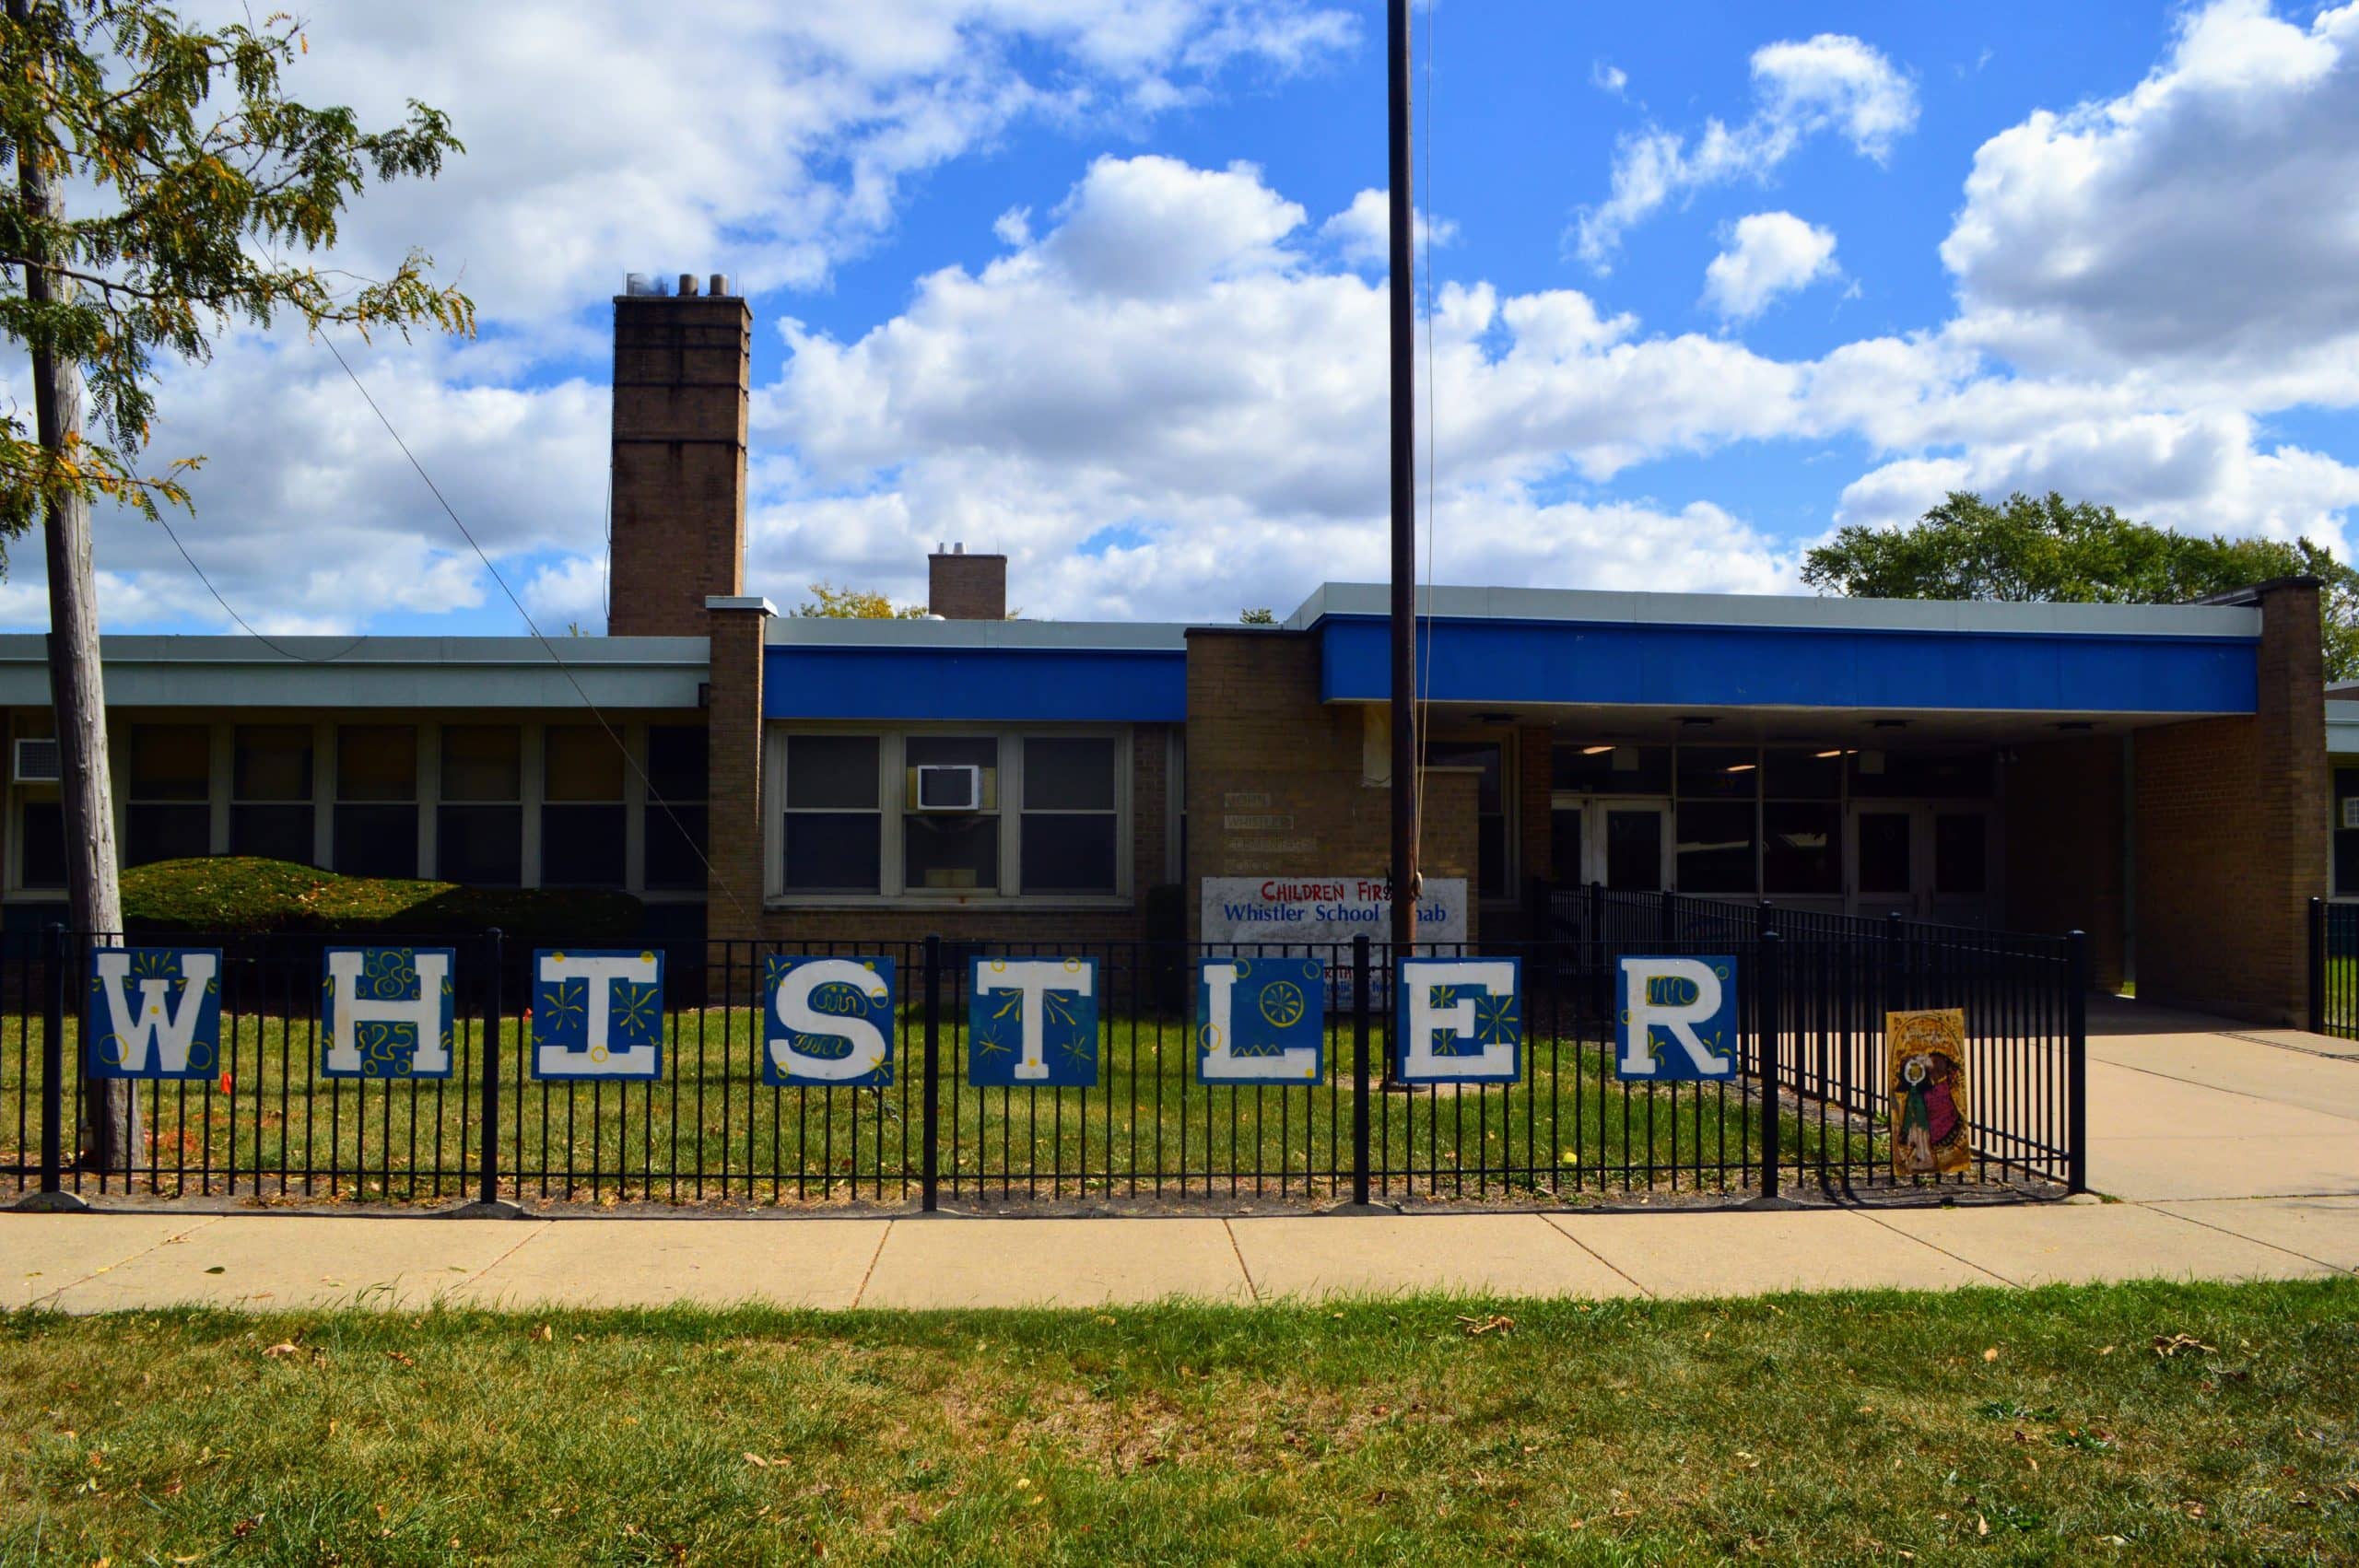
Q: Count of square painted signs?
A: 8